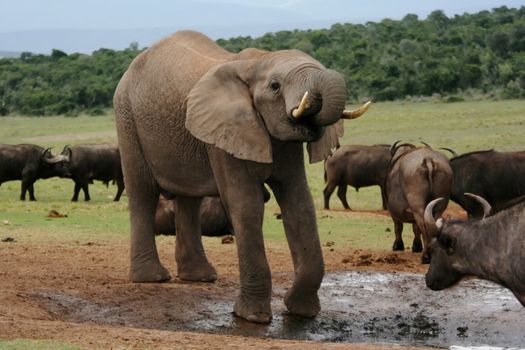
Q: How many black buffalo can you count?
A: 7